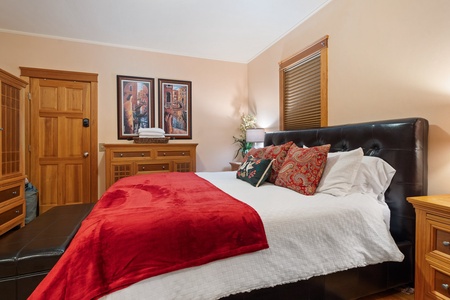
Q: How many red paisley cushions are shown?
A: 3